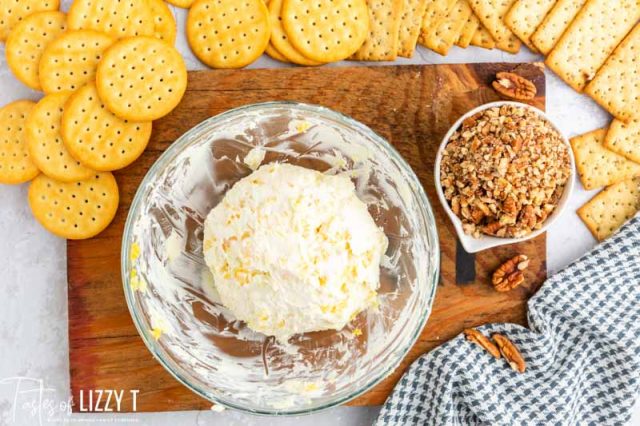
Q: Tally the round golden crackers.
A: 15